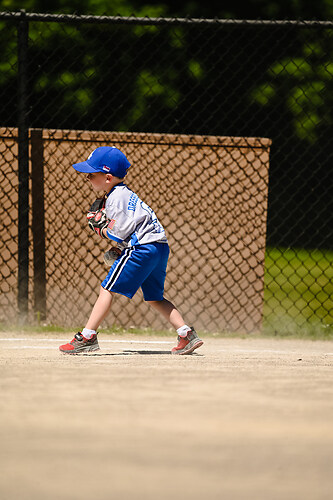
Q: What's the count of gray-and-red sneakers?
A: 2